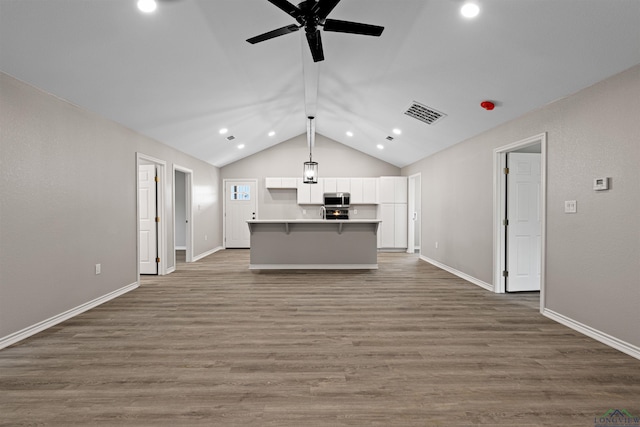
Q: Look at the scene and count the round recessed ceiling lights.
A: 8